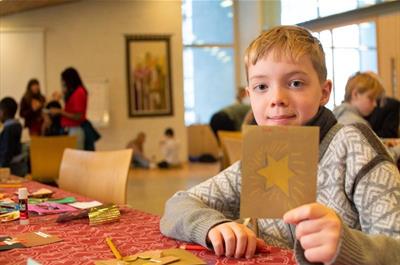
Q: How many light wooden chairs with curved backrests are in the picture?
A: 3